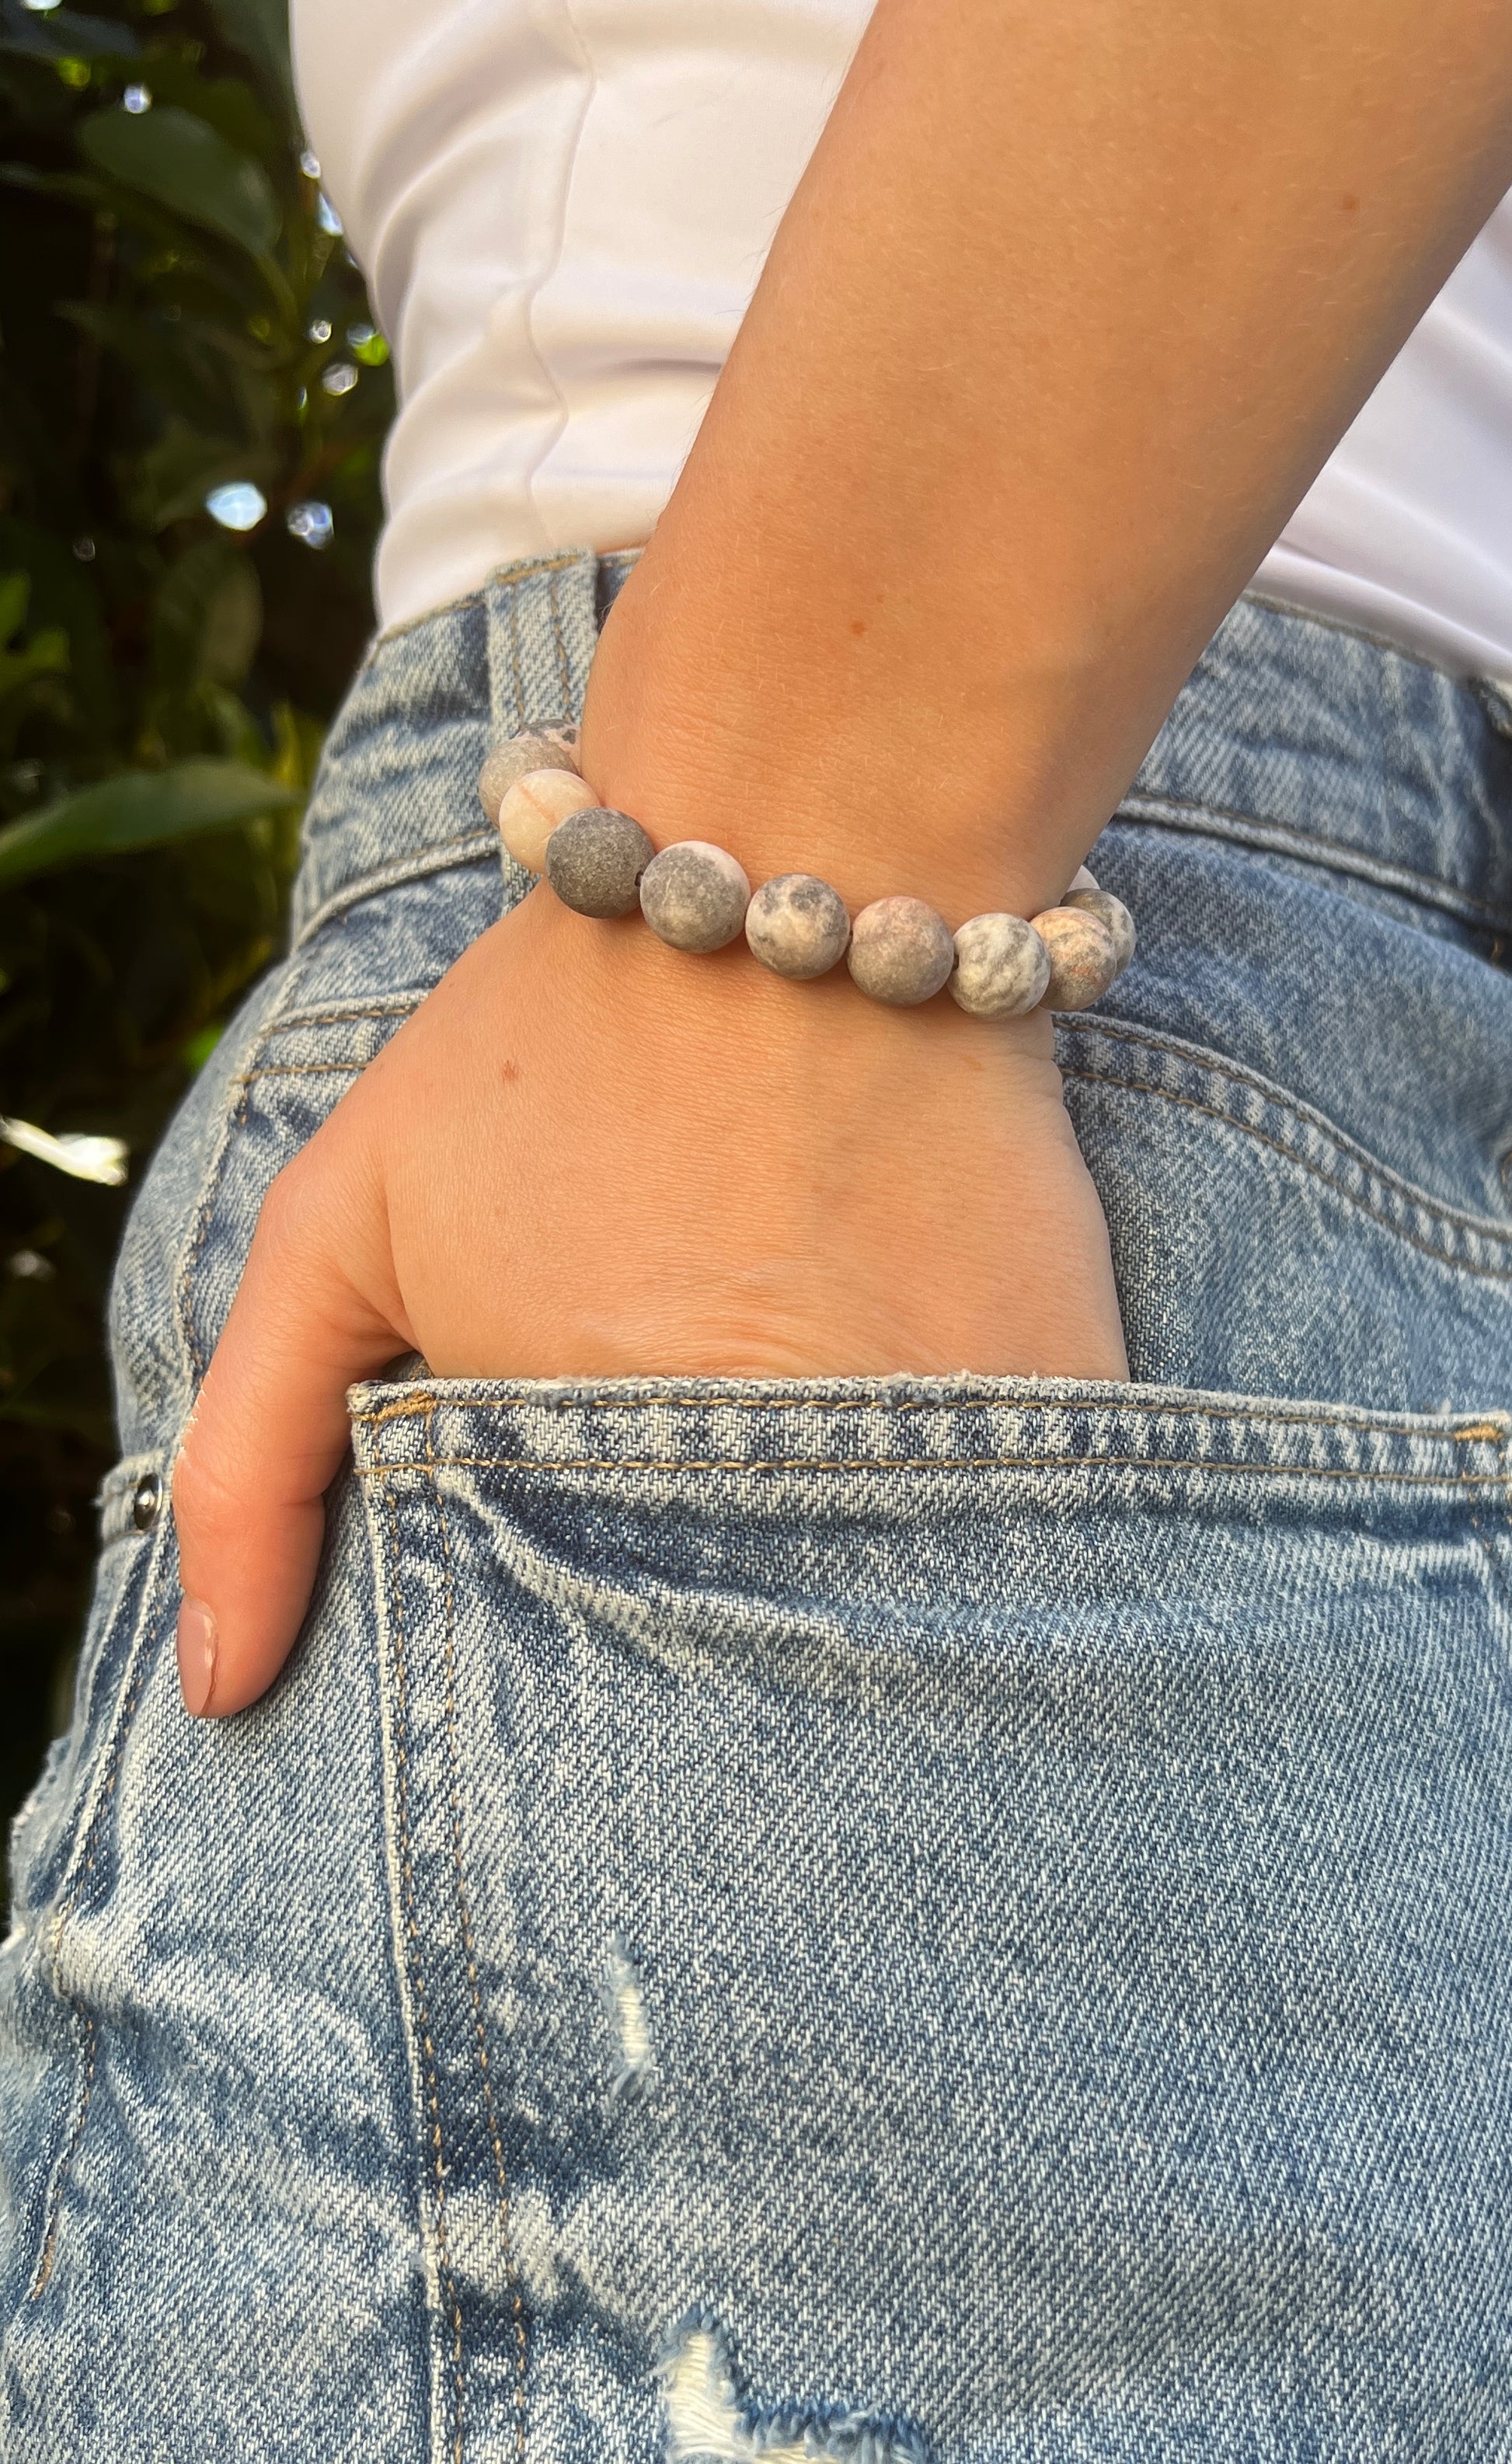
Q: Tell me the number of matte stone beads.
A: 11